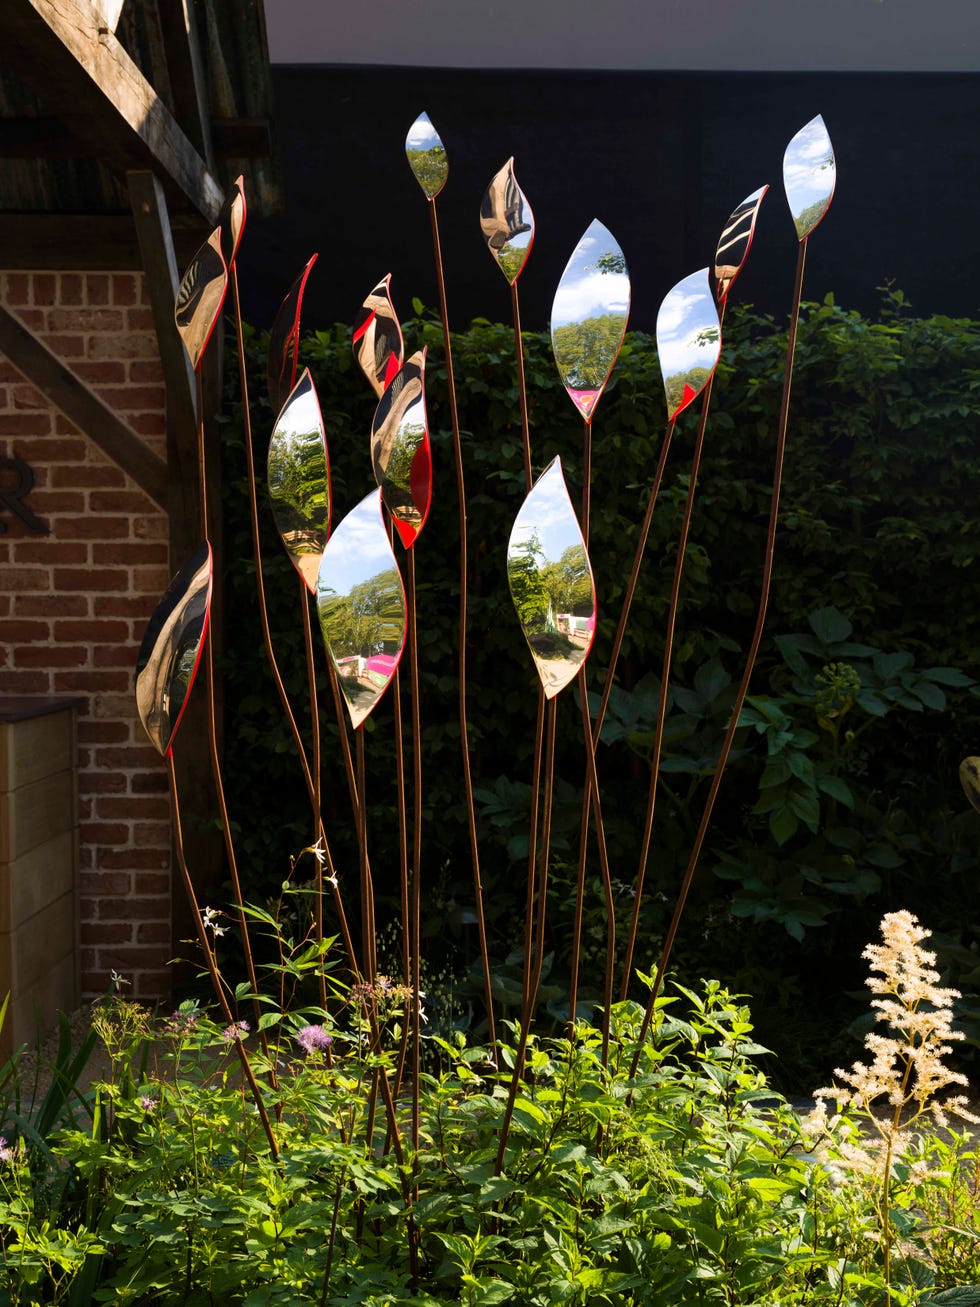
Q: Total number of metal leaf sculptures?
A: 15